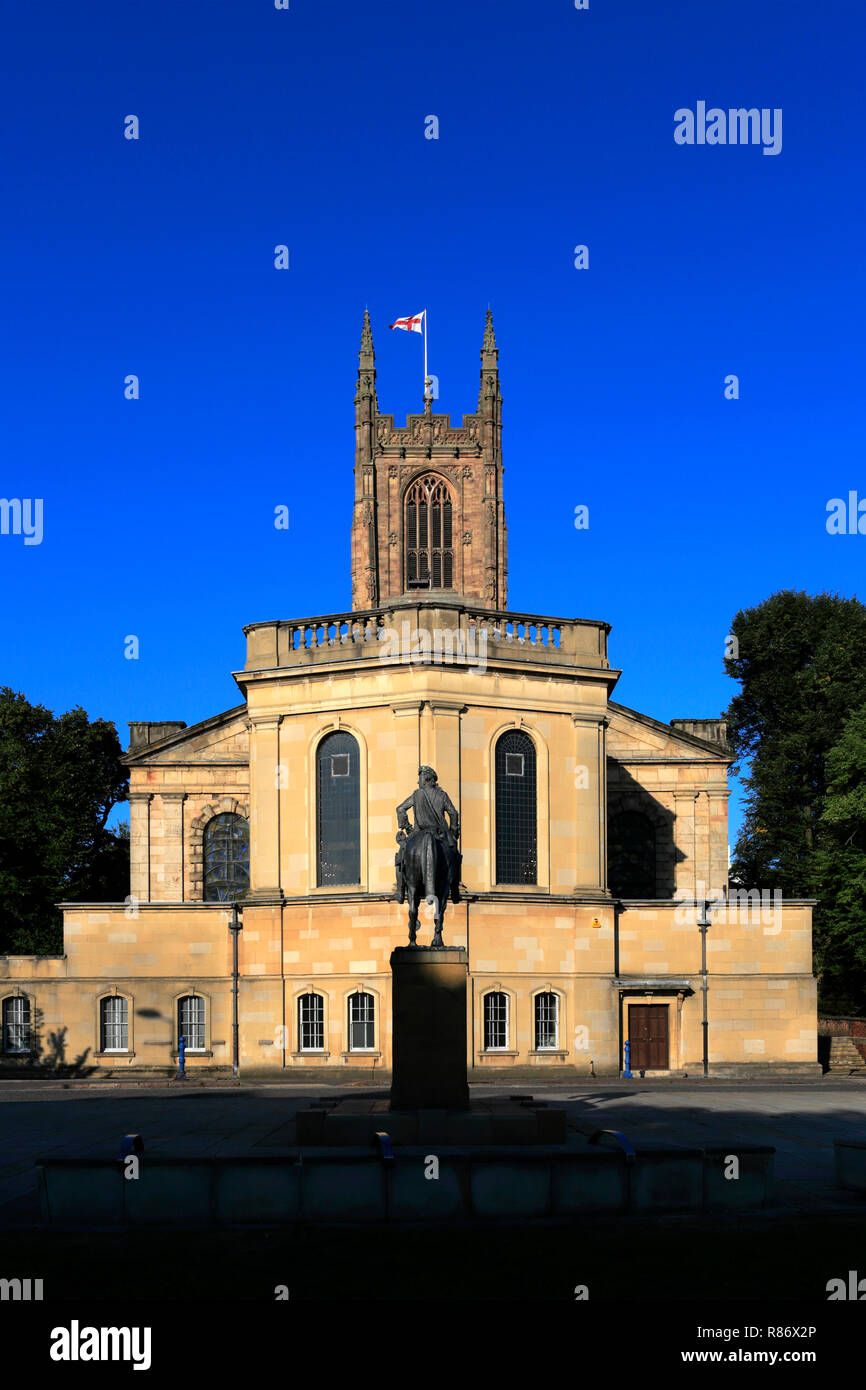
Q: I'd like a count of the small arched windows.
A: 7